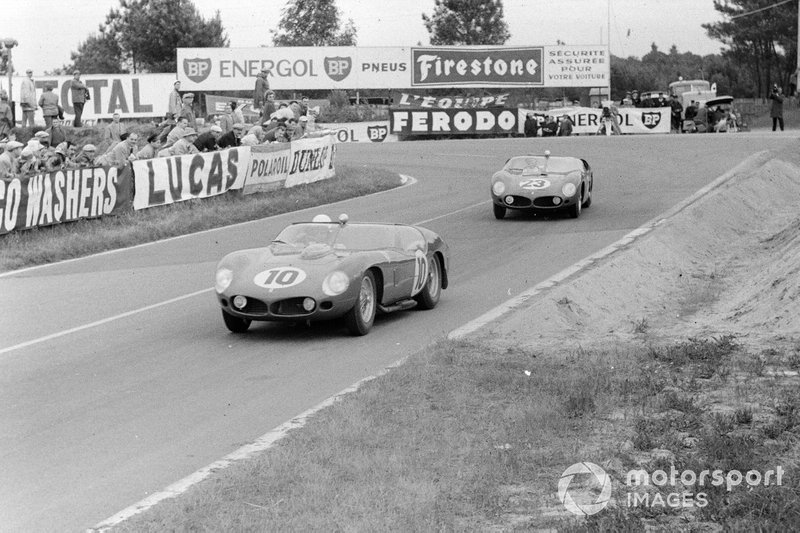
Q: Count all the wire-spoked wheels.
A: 2